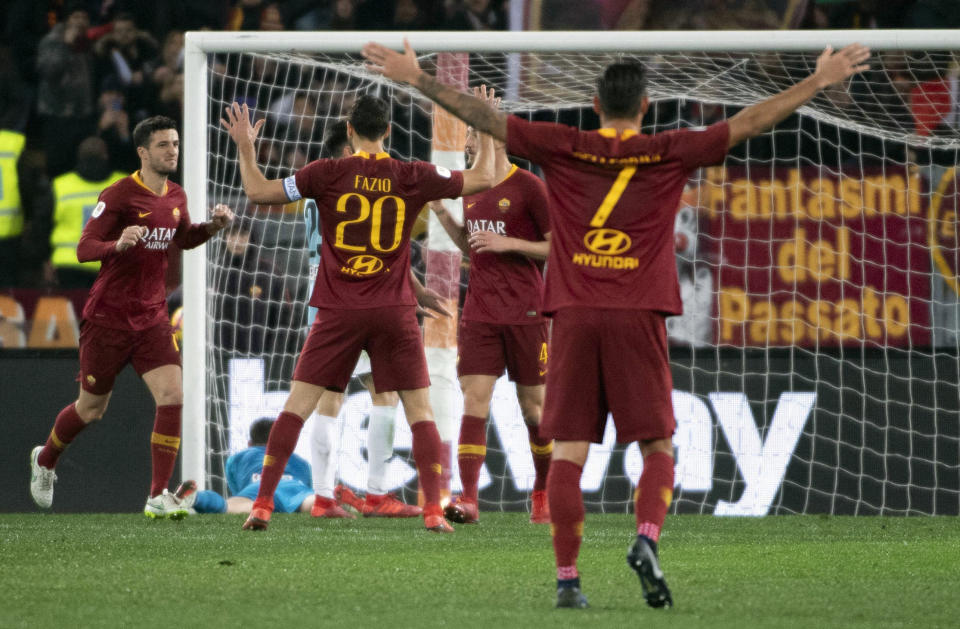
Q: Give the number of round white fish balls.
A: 0